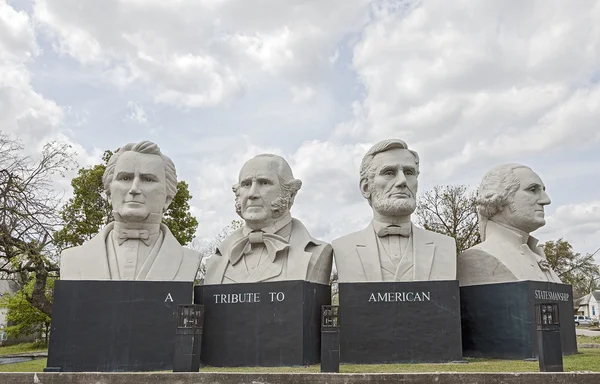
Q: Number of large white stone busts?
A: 4